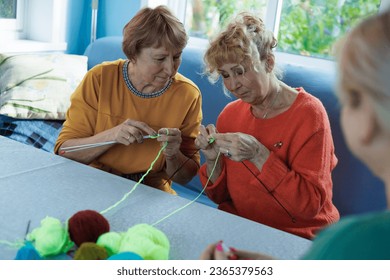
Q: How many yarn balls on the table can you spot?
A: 7